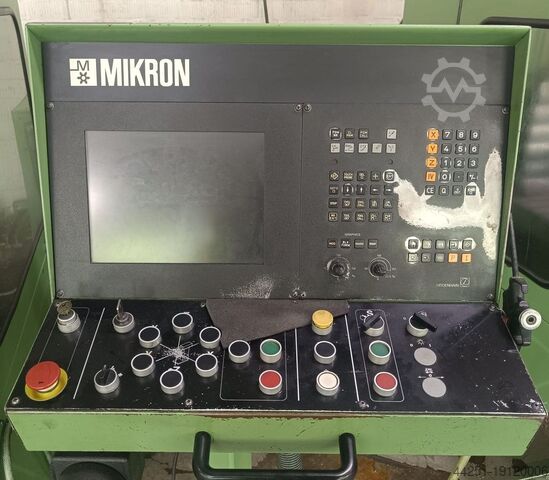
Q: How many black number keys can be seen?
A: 10